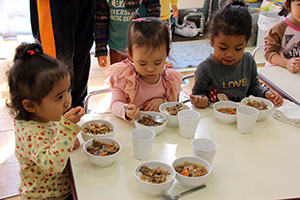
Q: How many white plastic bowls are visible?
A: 8